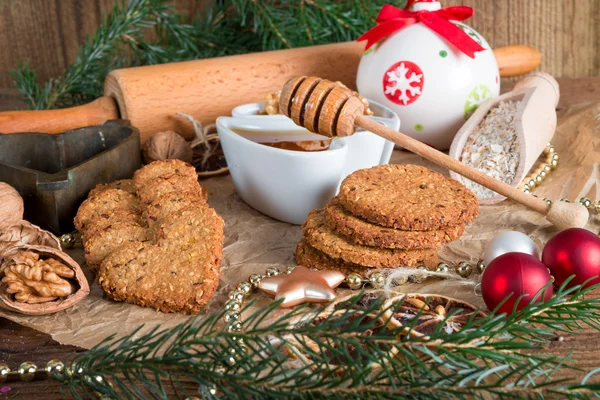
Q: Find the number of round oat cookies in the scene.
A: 4